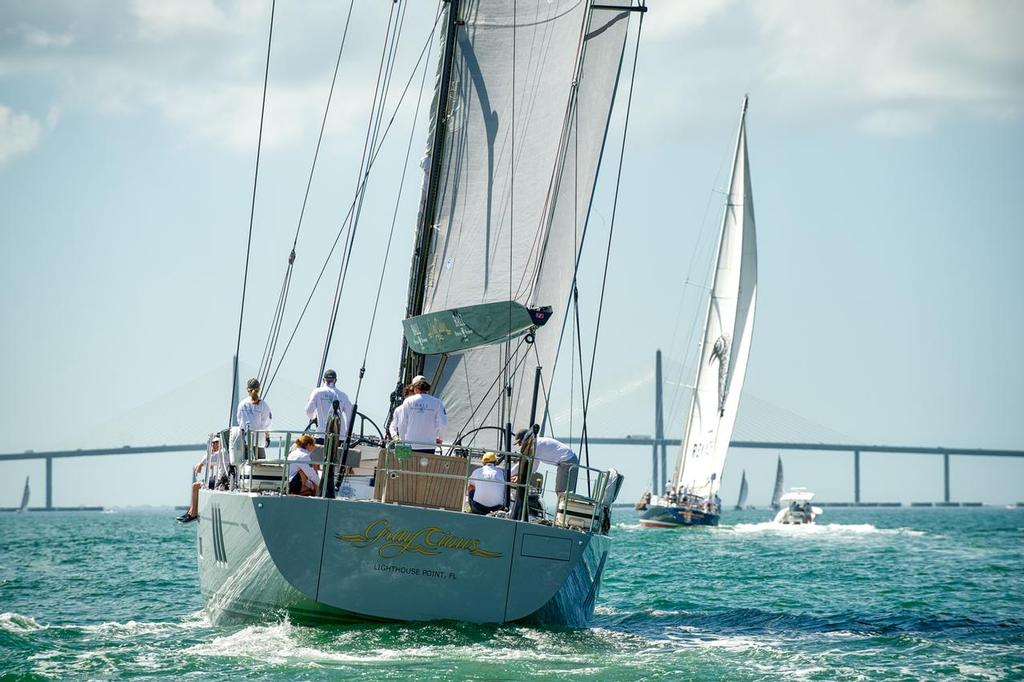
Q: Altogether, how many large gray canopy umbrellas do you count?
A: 0